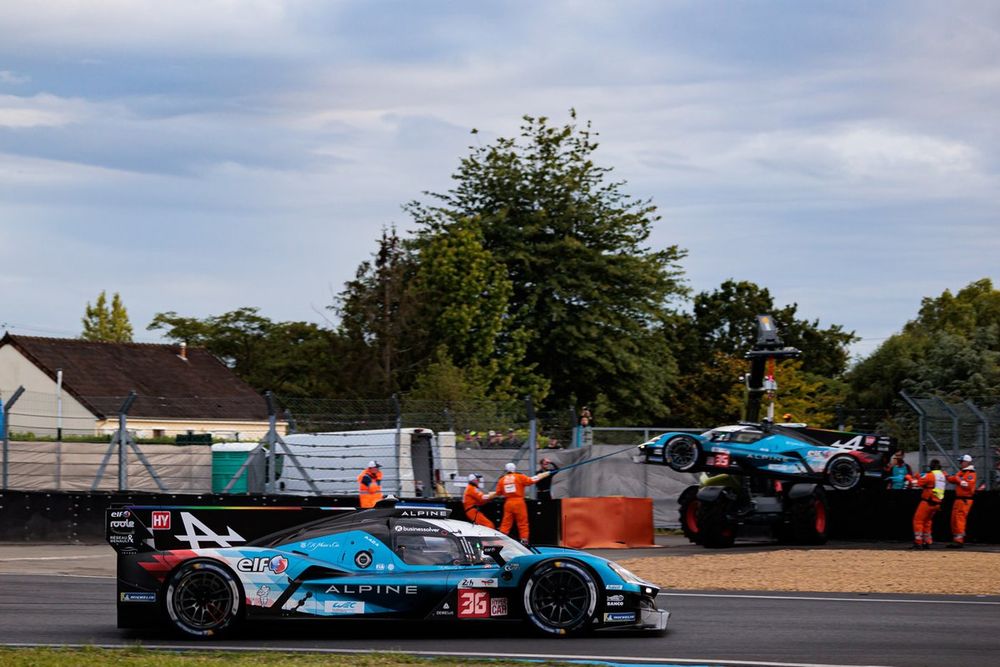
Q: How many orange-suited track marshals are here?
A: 5